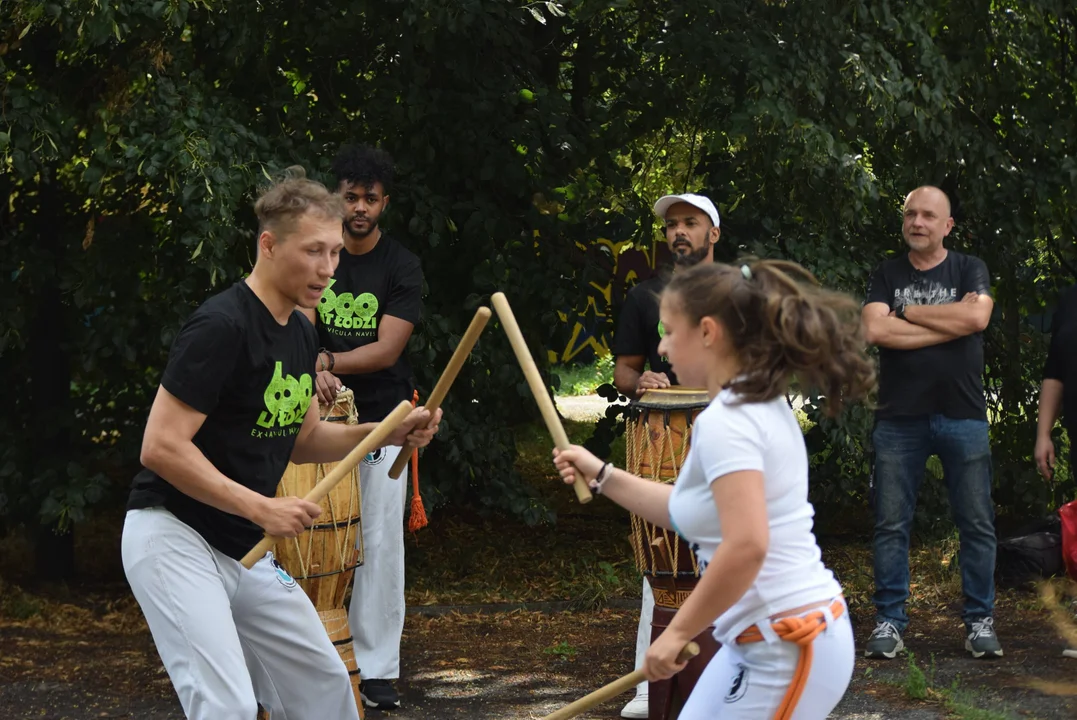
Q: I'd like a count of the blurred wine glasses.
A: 0